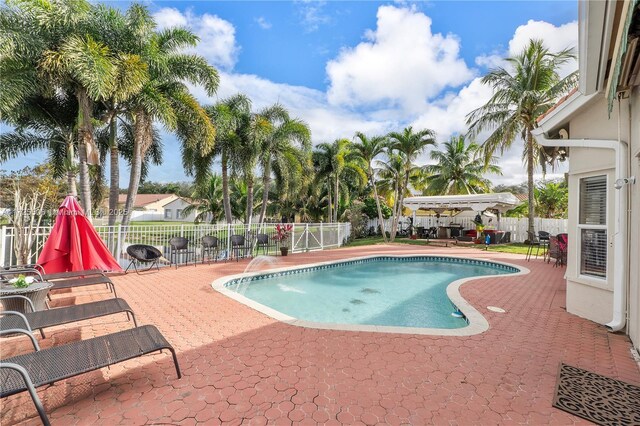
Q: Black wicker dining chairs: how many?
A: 4